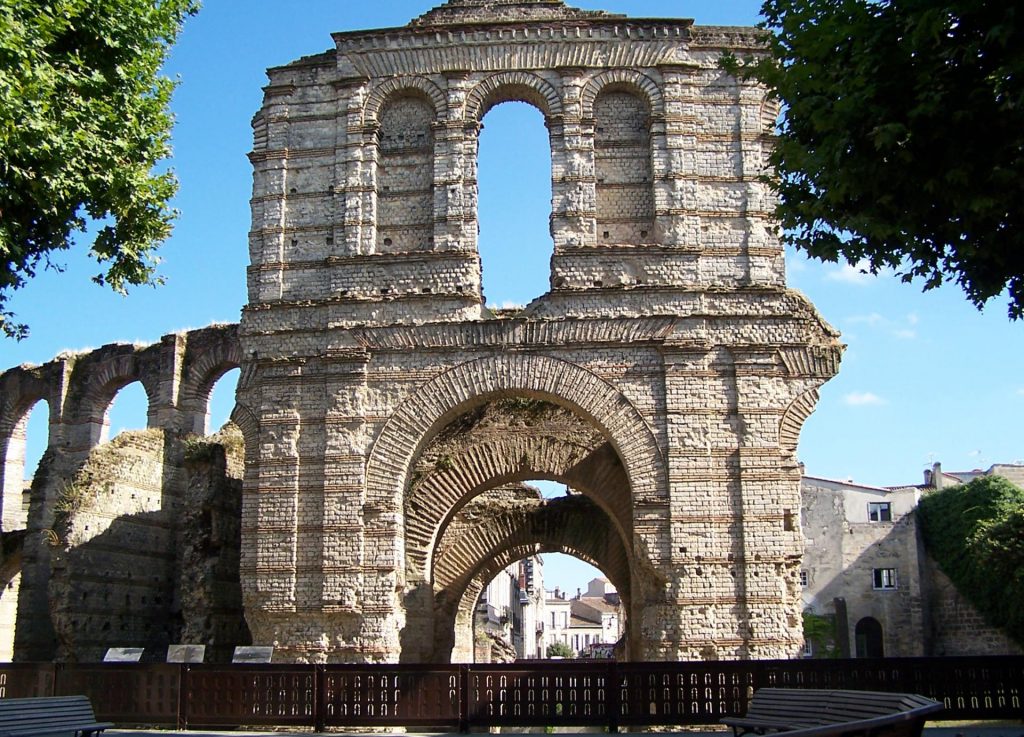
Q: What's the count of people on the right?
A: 0